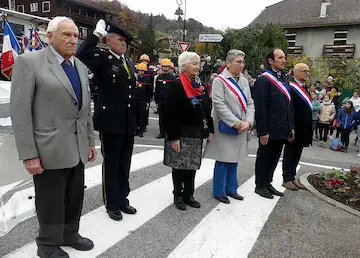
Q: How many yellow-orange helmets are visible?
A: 4